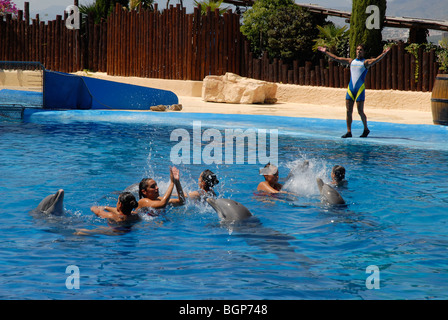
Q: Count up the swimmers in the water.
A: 5